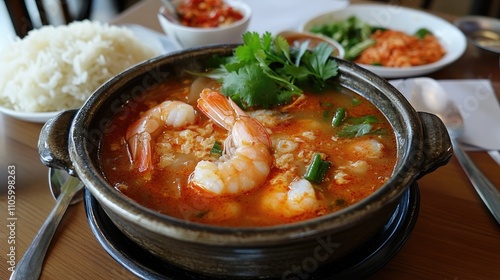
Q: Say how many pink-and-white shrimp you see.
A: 3